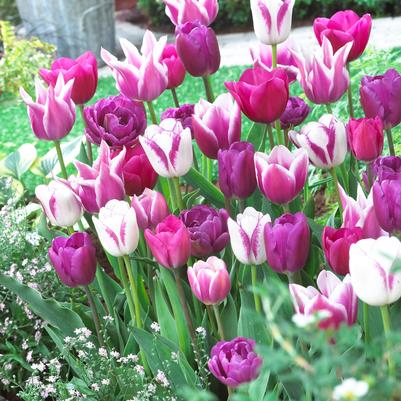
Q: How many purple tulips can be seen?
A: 12